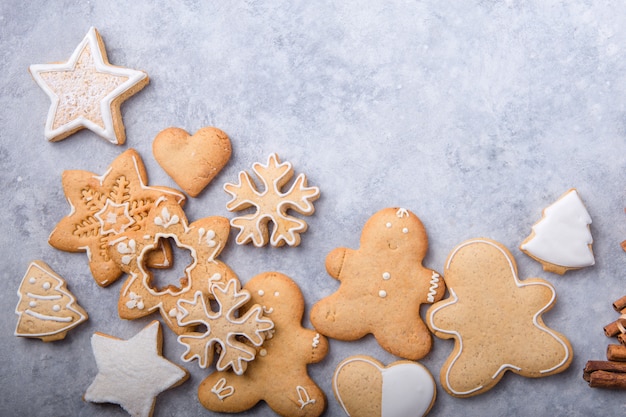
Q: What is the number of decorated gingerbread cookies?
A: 12